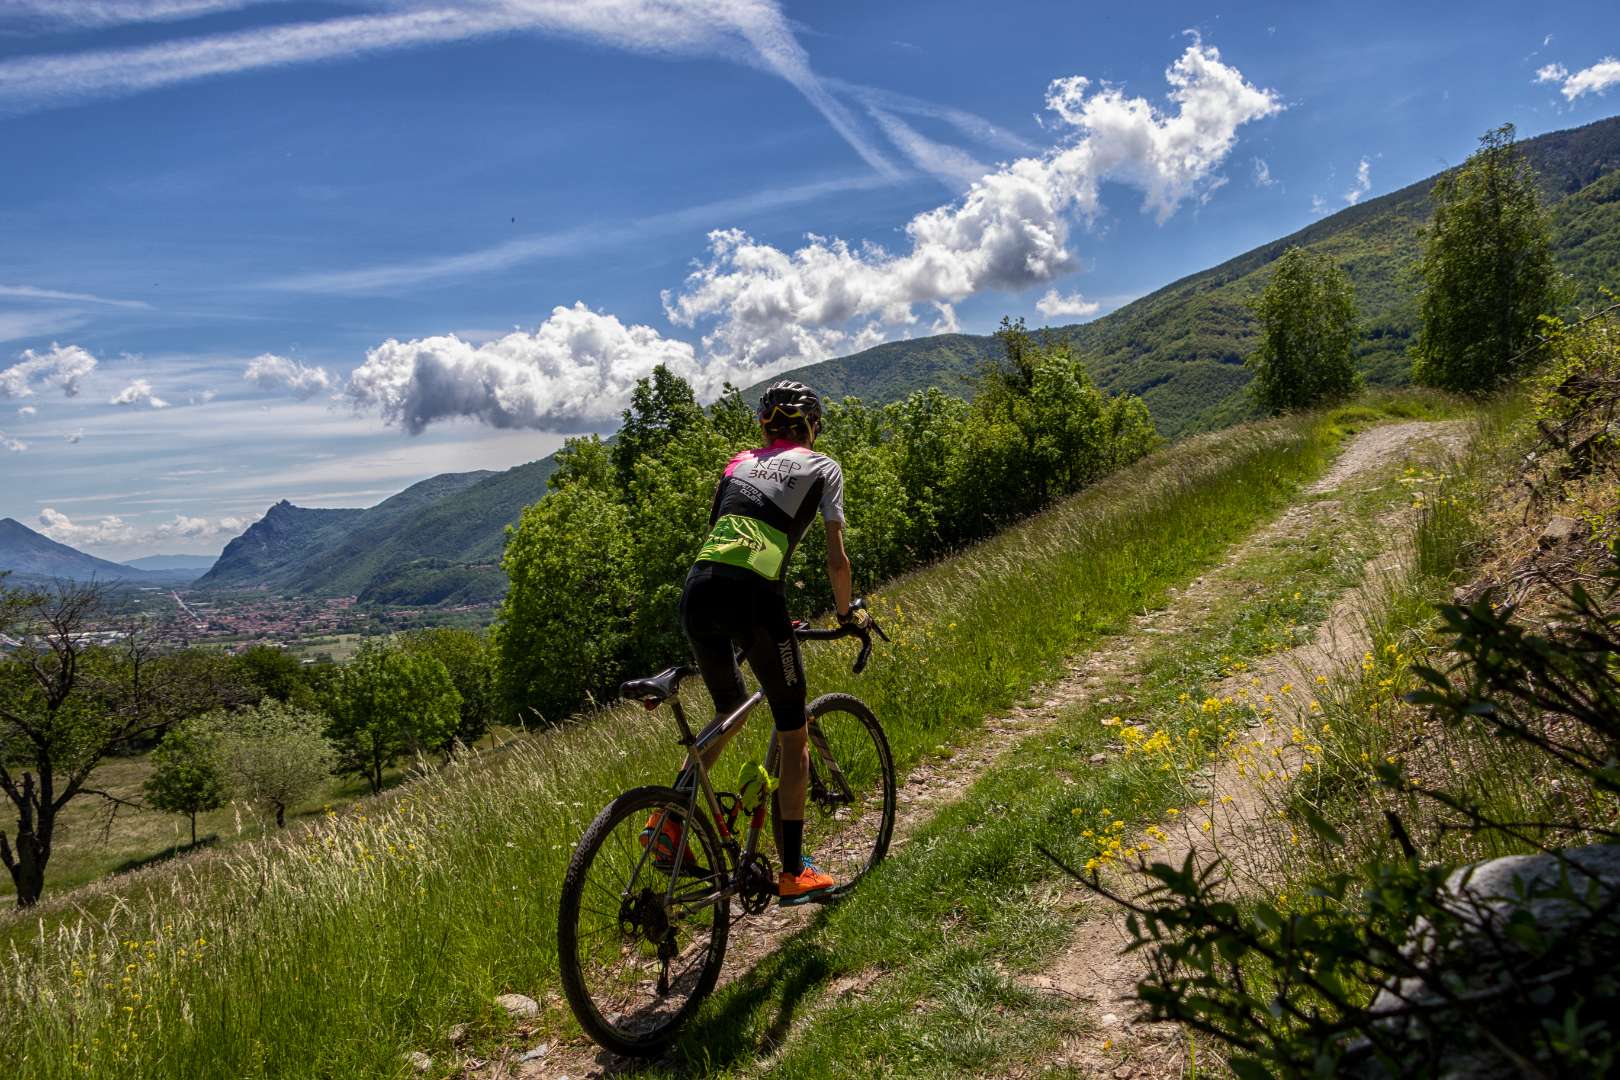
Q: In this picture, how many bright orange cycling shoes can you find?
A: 2